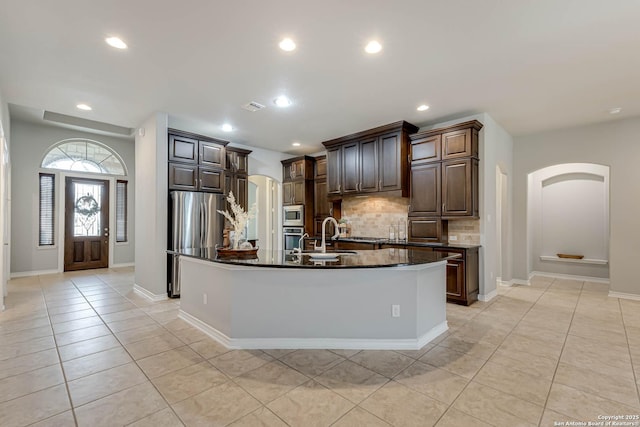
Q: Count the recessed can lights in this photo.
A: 8